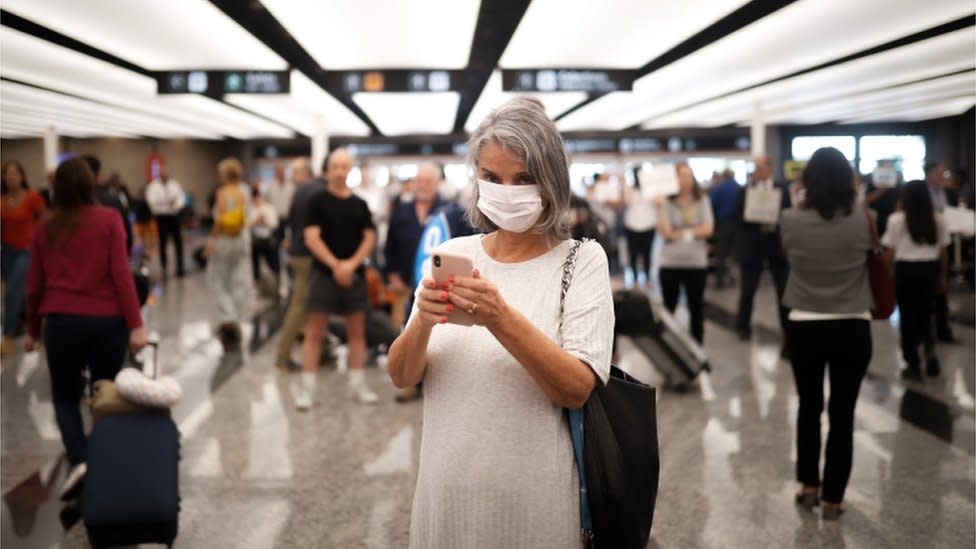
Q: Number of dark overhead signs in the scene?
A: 3